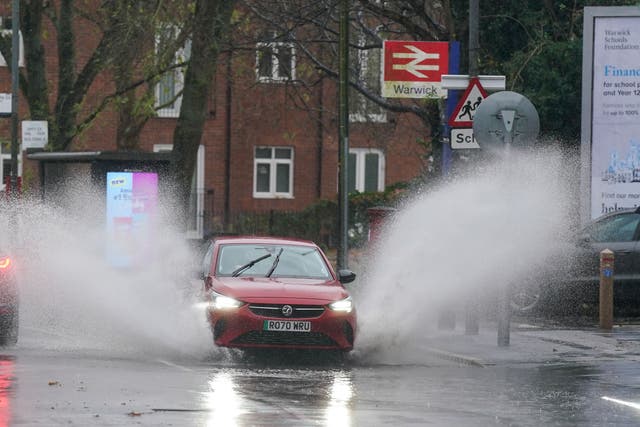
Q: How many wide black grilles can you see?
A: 2